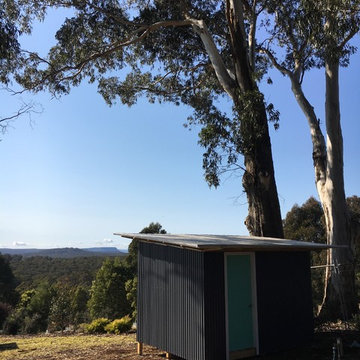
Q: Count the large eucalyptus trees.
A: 2